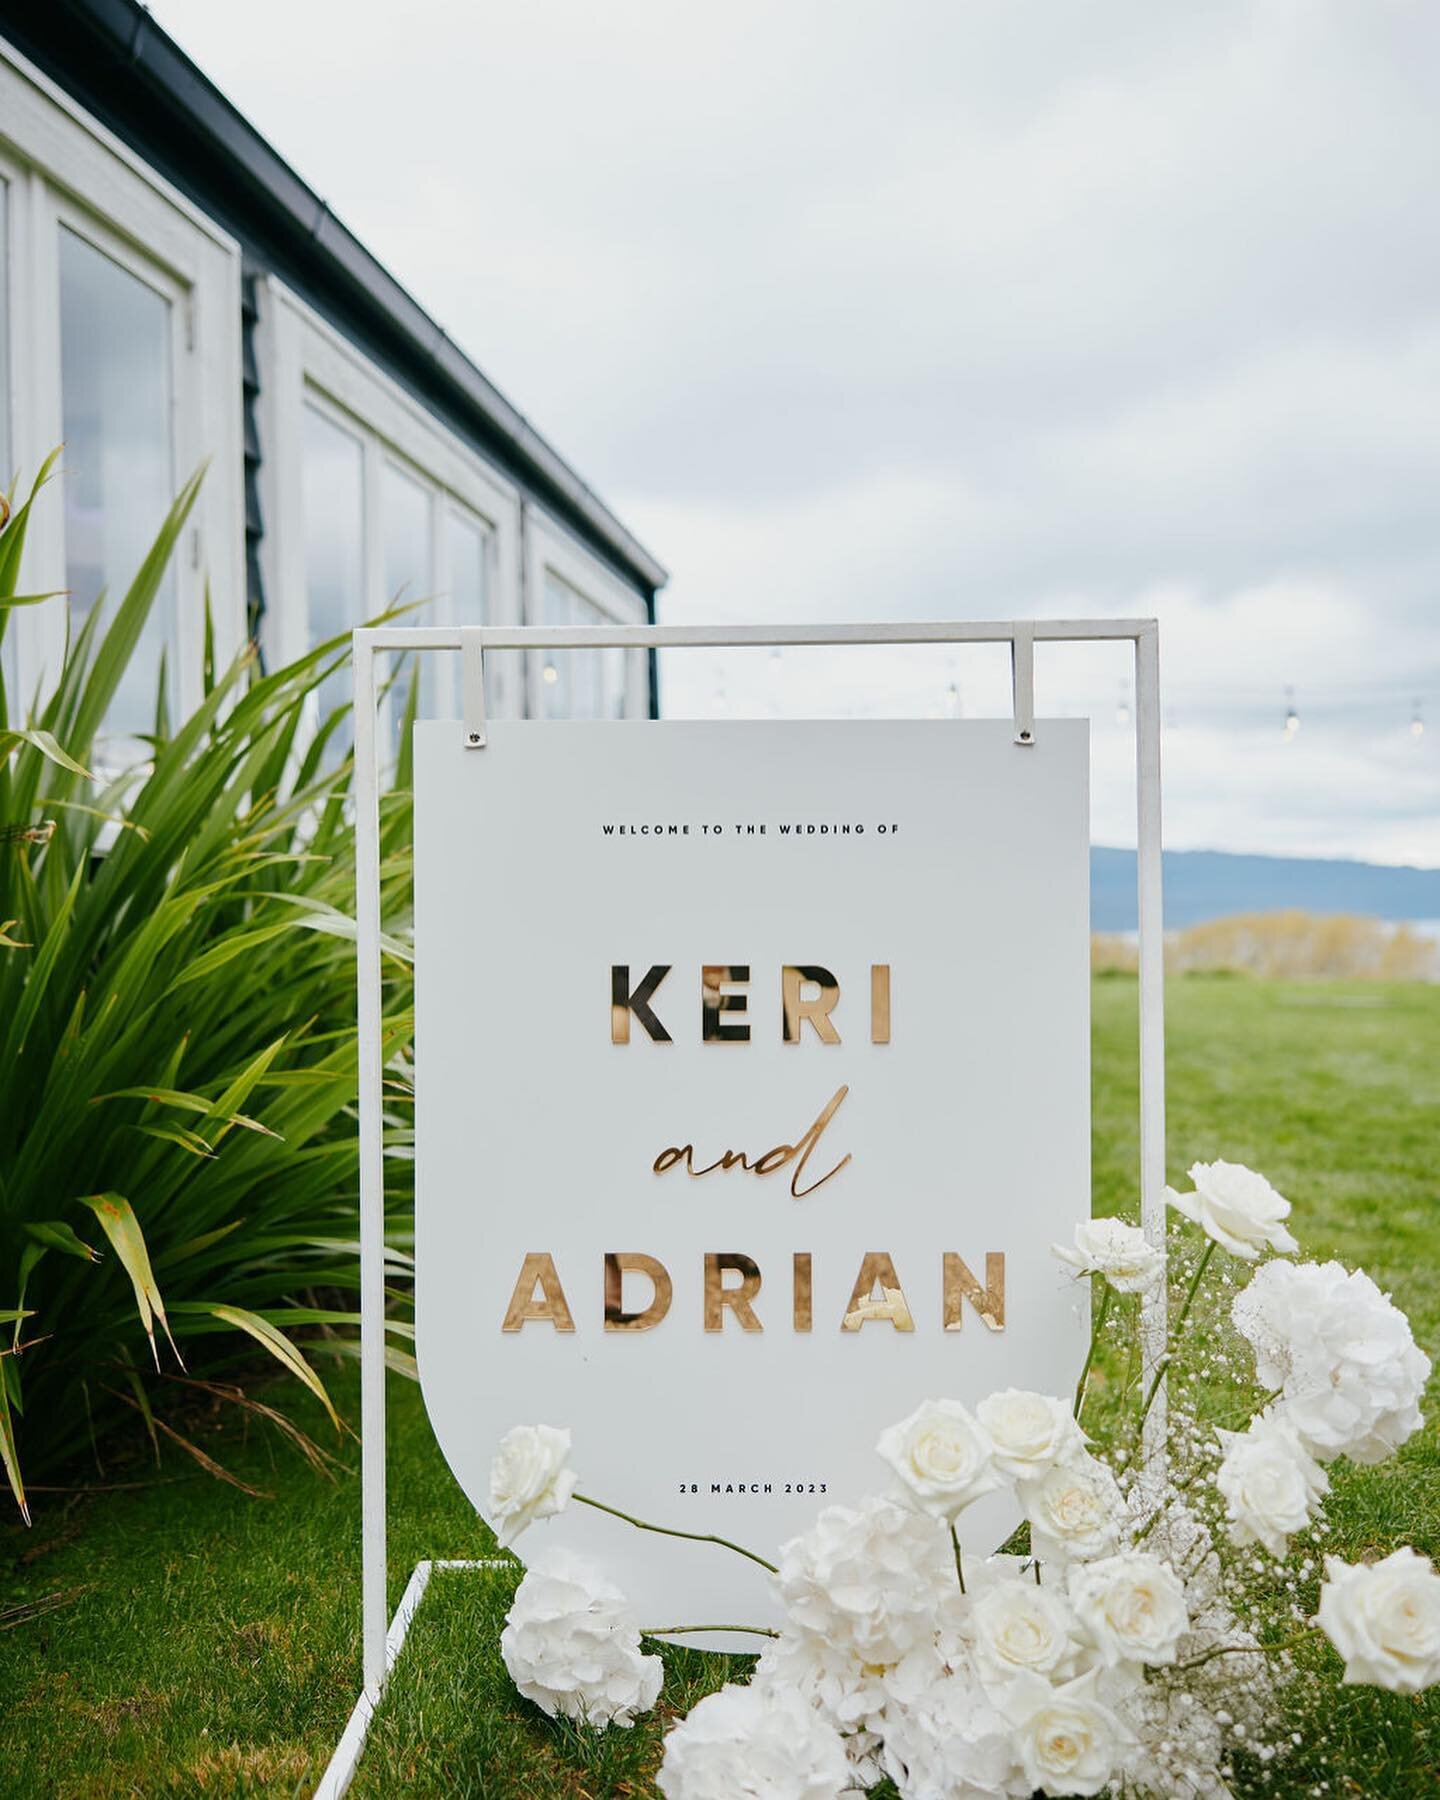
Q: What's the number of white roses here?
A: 11